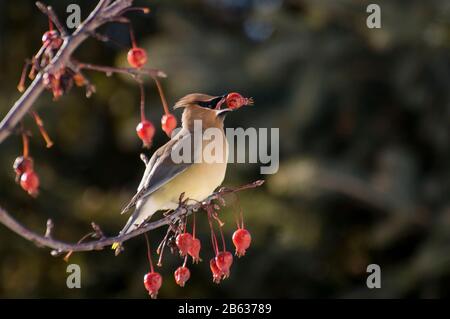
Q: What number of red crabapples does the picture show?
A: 15